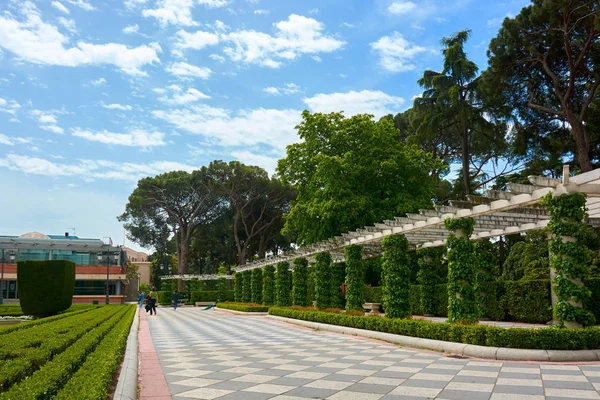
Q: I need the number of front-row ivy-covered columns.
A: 11